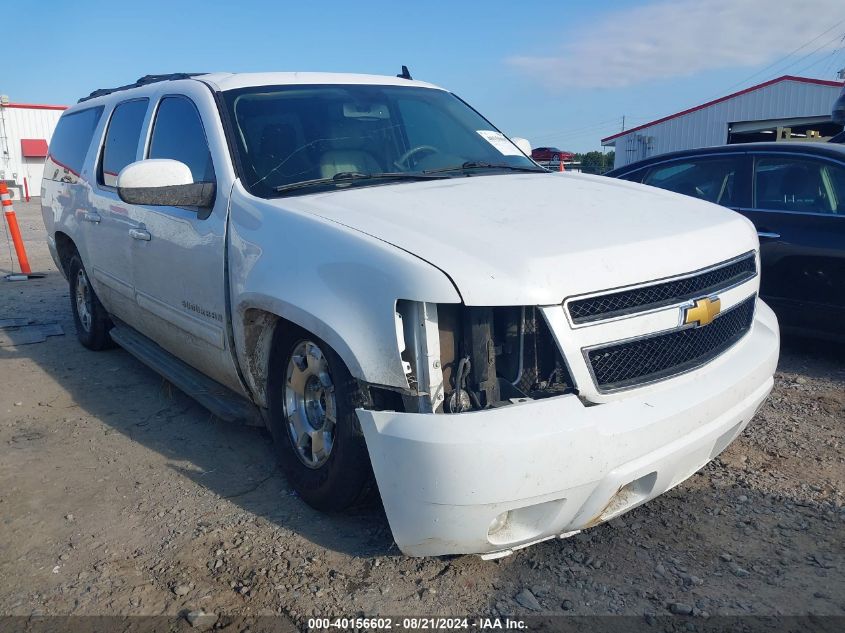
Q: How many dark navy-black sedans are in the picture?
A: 1